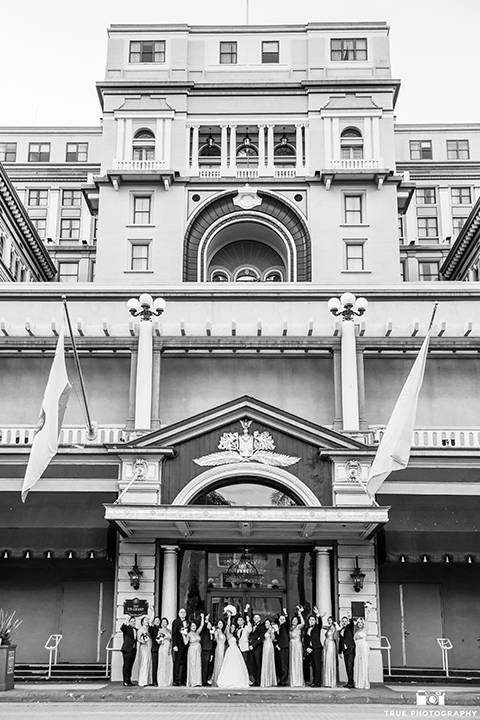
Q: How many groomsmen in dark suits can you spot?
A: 8